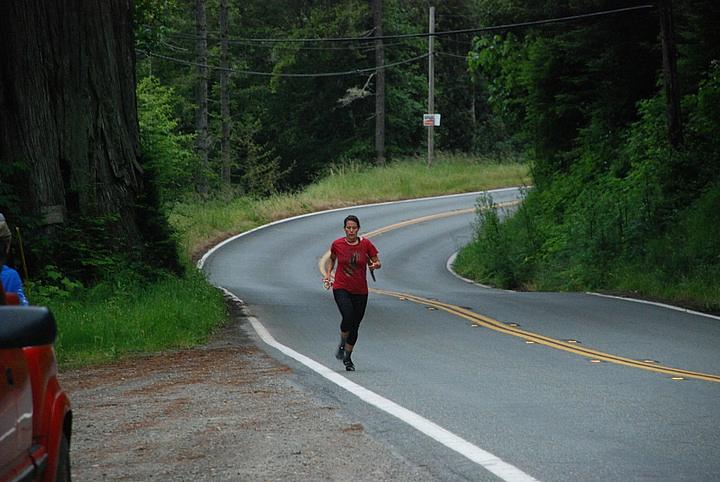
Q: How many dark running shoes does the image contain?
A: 2